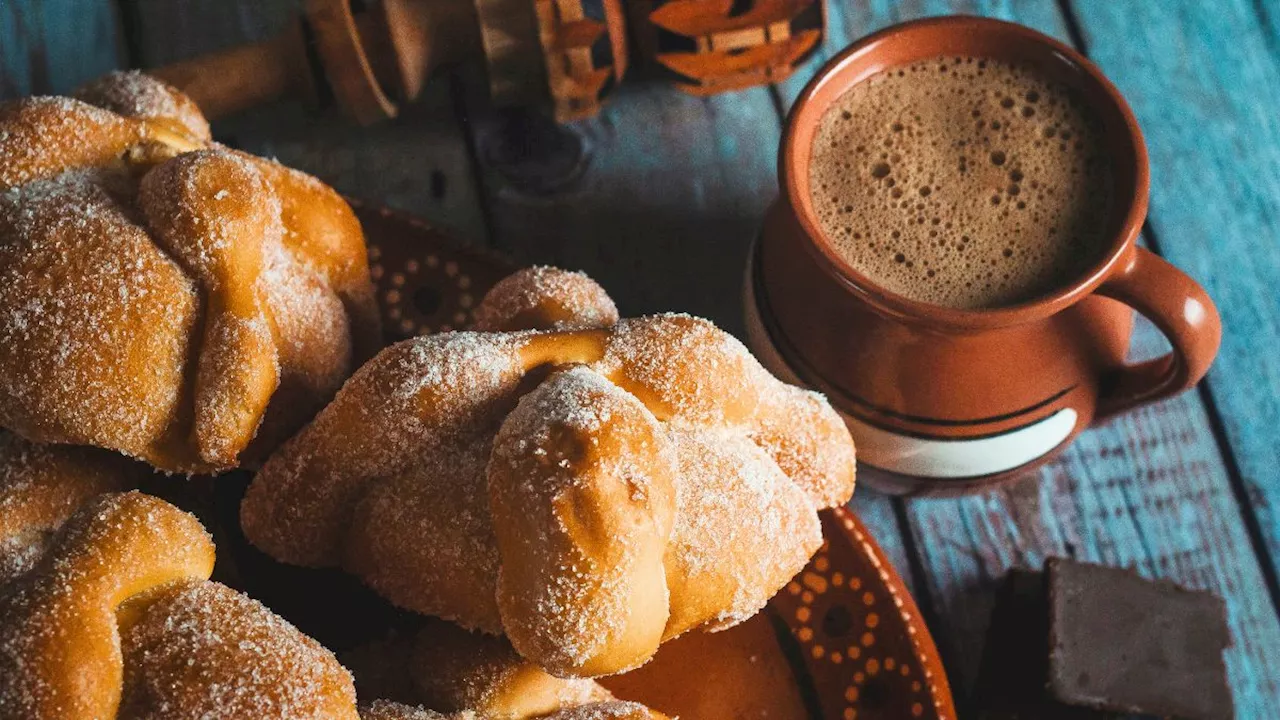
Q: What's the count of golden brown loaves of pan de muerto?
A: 4